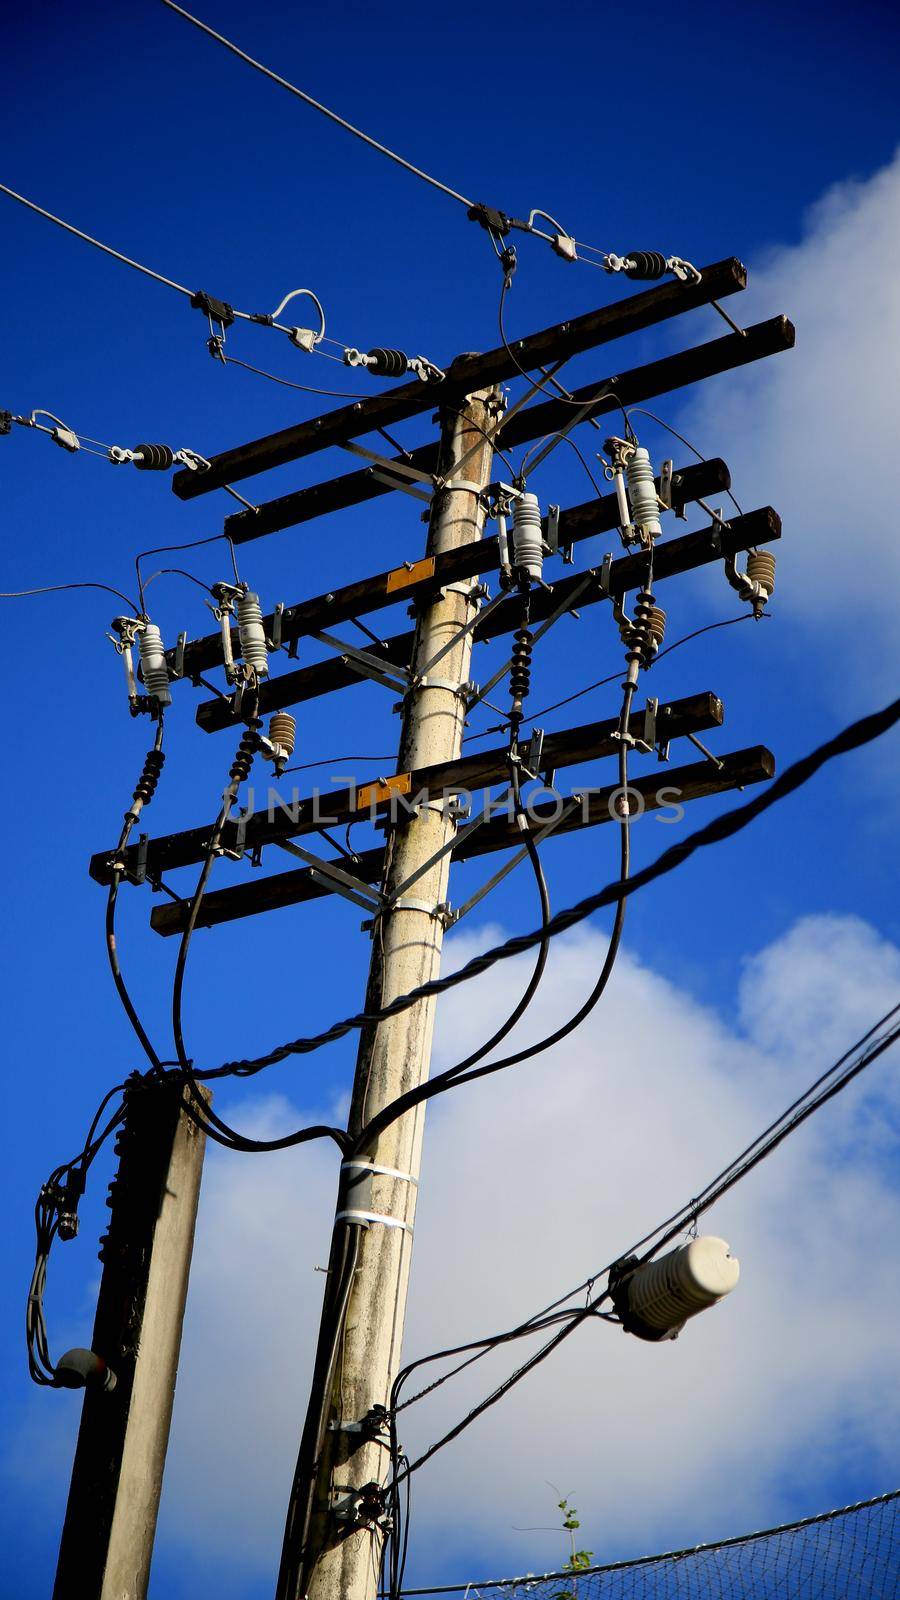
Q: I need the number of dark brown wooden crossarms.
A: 6